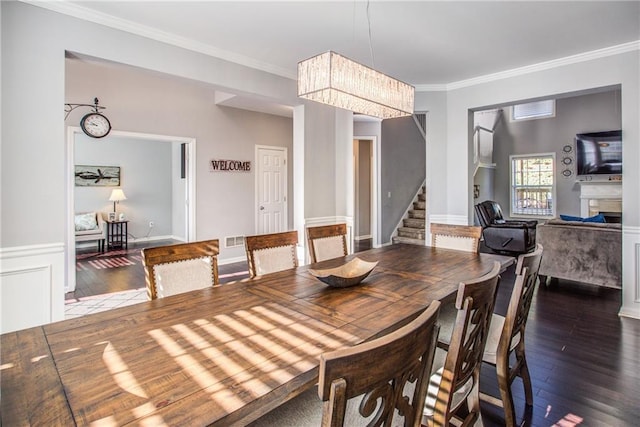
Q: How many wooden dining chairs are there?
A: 7